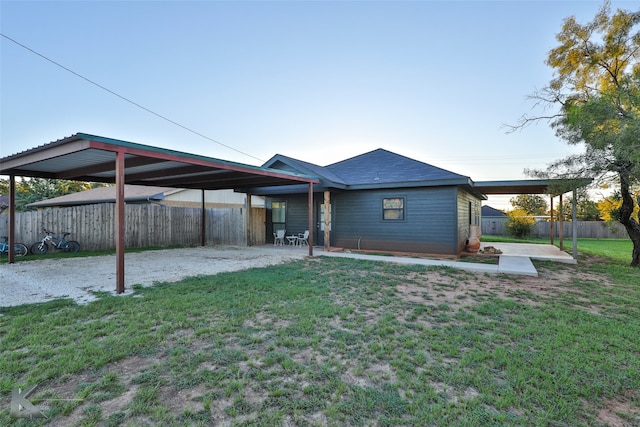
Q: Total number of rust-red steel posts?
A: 4